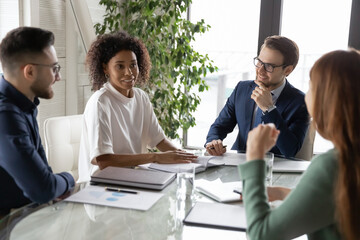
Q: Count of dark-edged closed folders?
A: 2